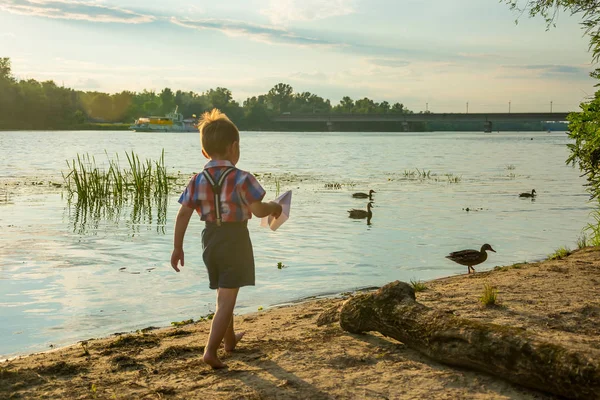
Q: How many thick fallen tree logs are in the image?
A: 1